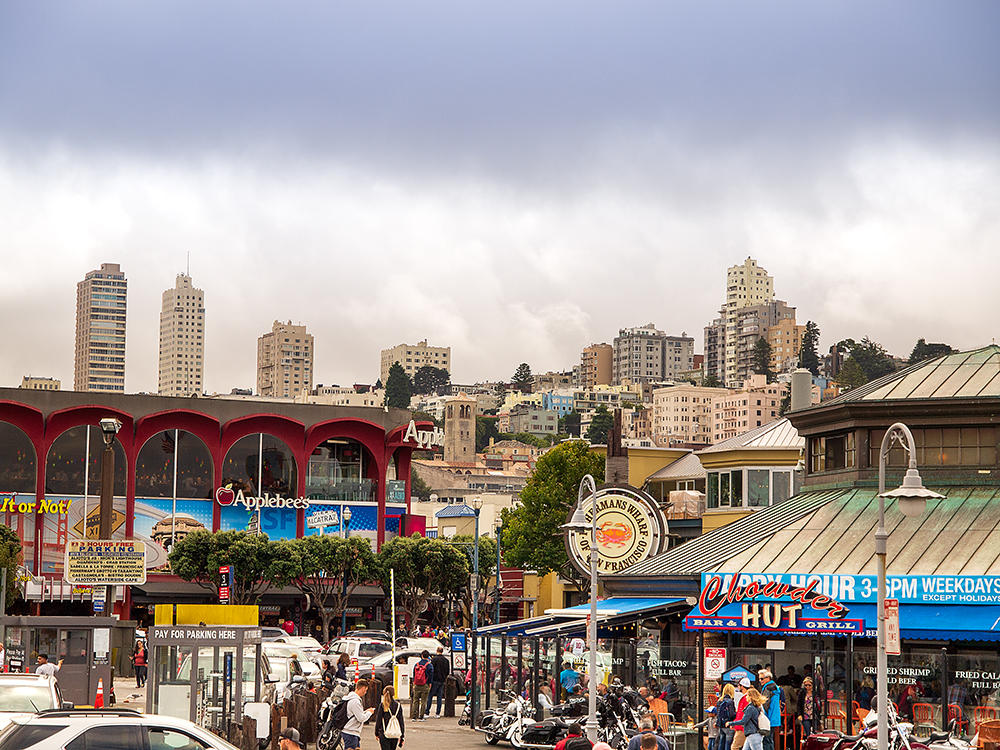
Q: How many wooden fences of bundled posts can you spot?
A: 1